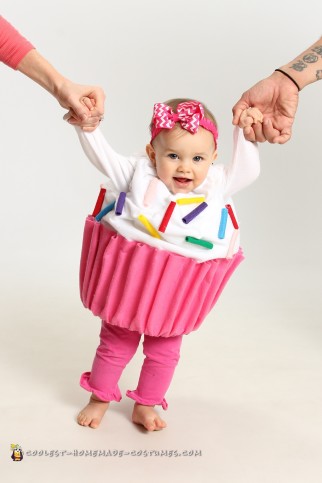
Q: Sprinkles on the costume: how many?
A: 12